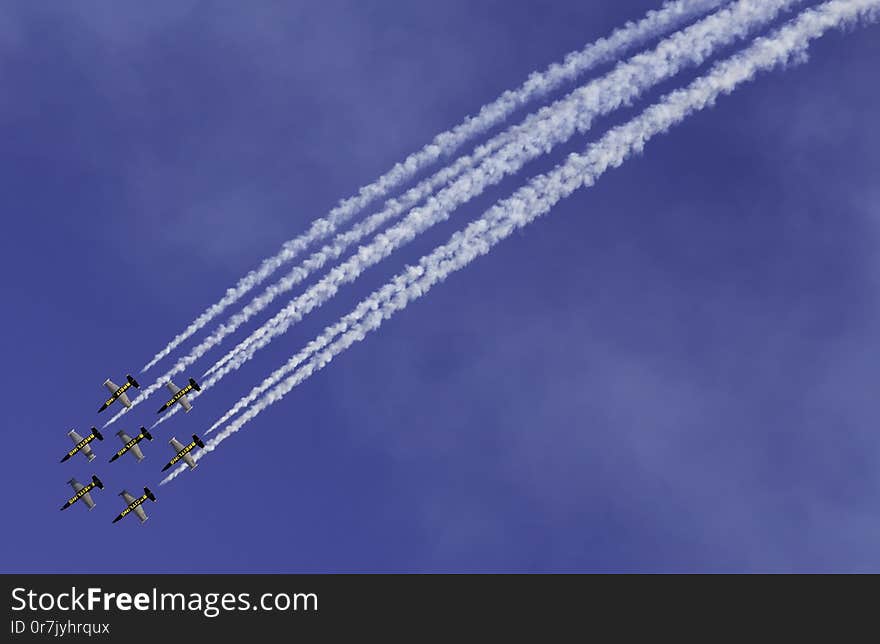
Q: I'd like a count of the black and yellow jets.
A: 7